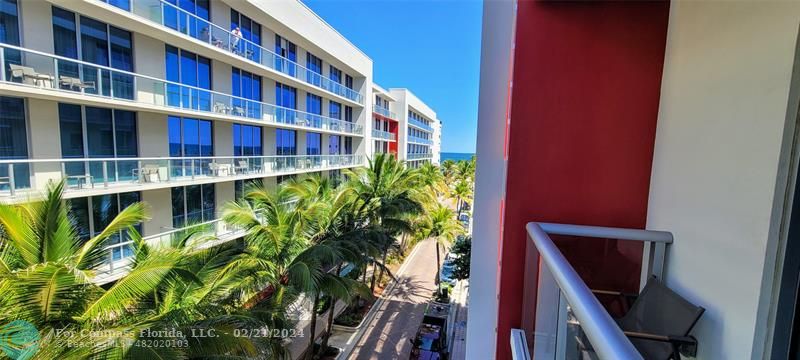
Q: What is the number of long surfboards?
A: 0